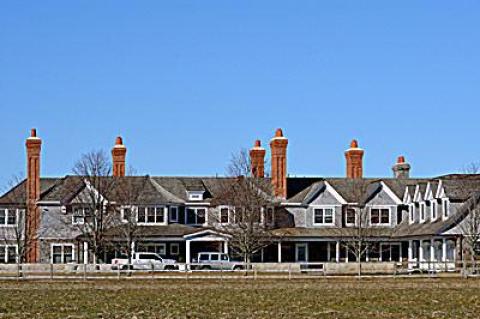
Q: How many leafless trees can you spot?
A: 6